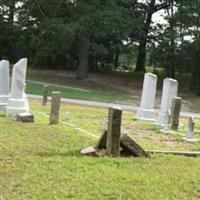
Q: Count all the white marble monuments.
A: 4